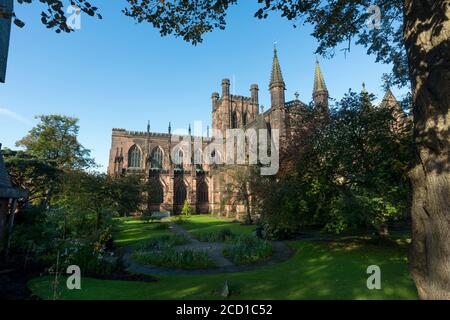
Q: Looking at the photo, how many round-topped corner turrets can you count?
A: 3